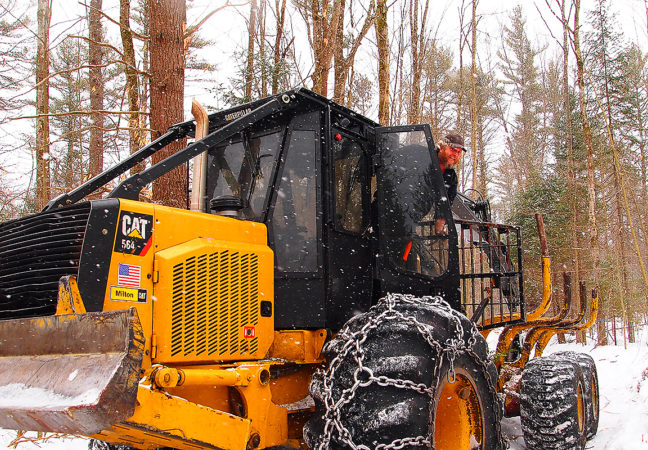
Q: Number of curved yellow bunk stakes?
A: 4